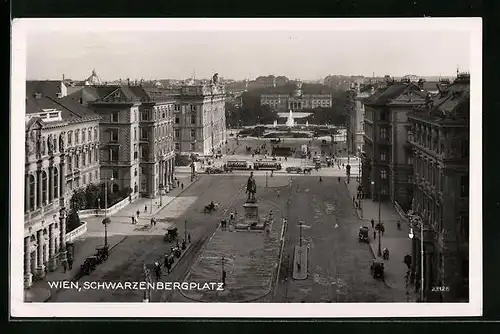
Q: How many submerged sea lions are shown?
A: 0